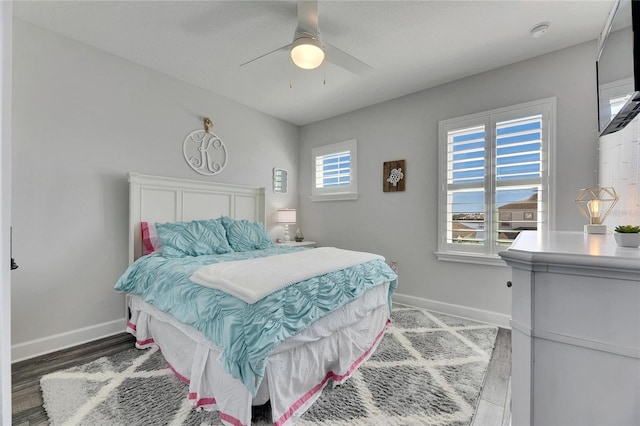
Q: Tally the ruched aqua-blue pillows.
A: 2